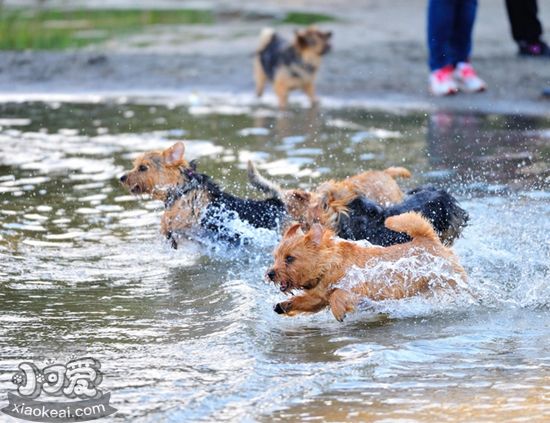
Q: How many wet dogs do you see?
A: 4